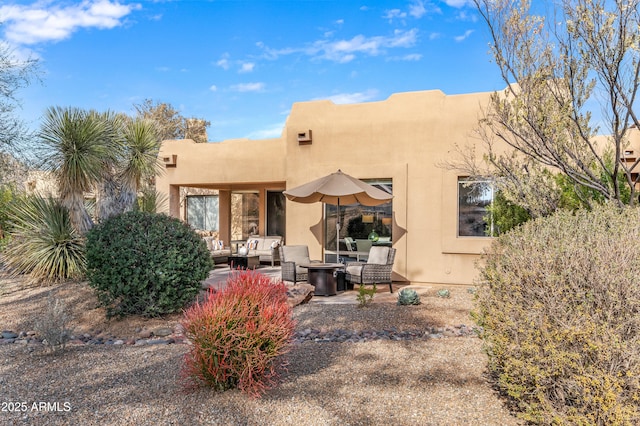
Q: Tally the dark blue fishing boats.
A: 0